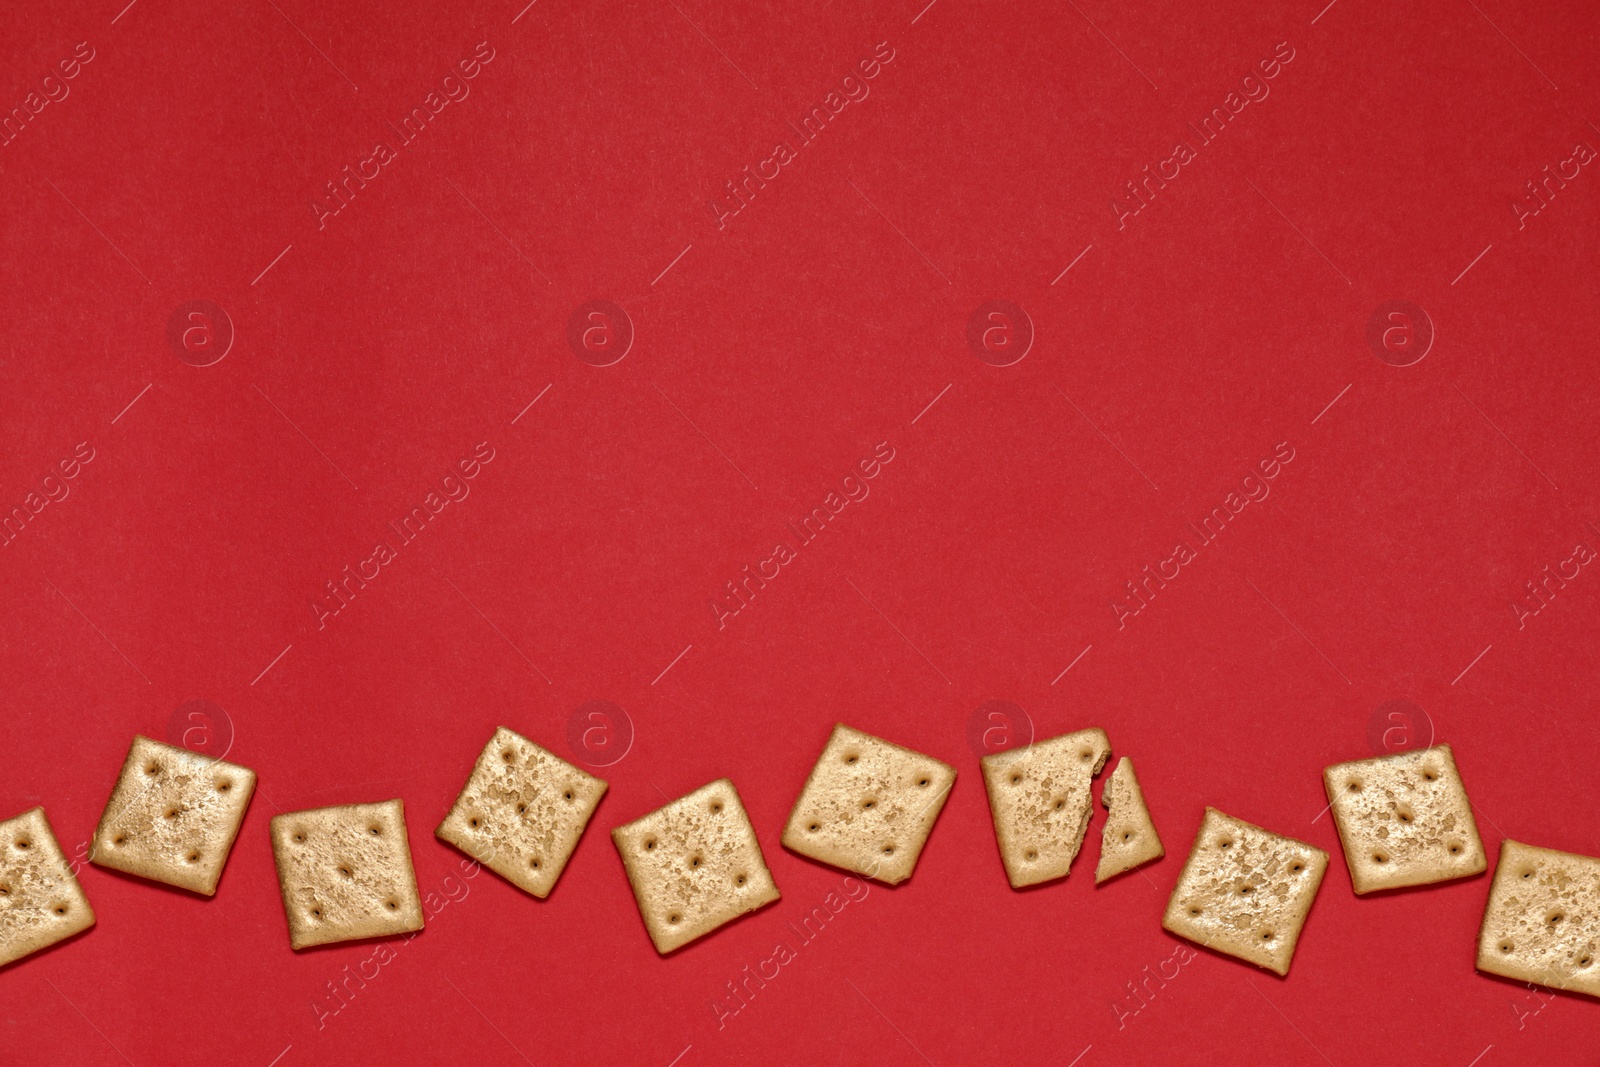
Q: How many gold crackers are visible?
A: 10